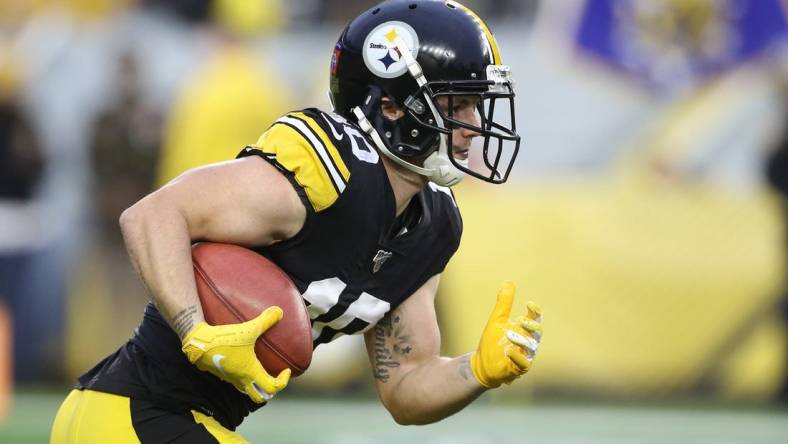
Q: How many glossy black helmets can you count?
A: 1